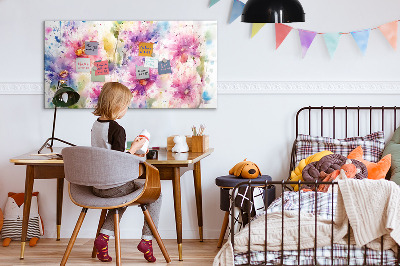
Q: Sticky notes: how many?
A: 8